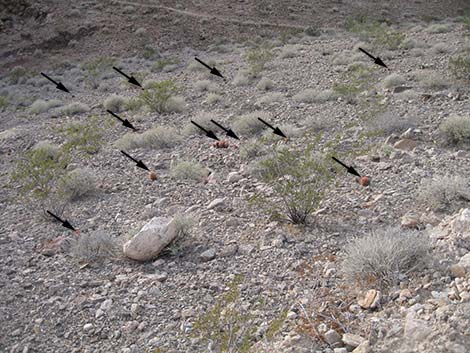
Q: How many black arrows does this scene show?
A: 11